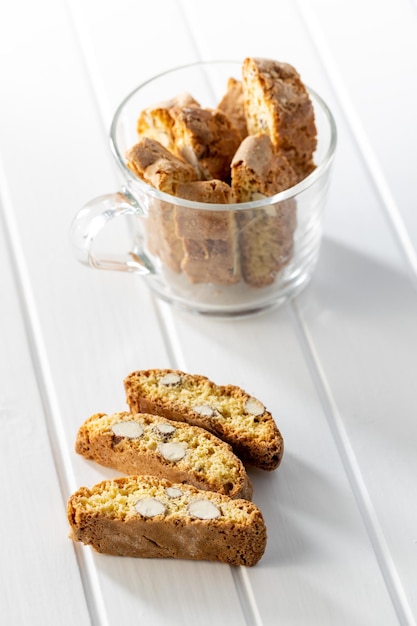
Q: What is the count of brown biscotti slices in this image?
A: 10